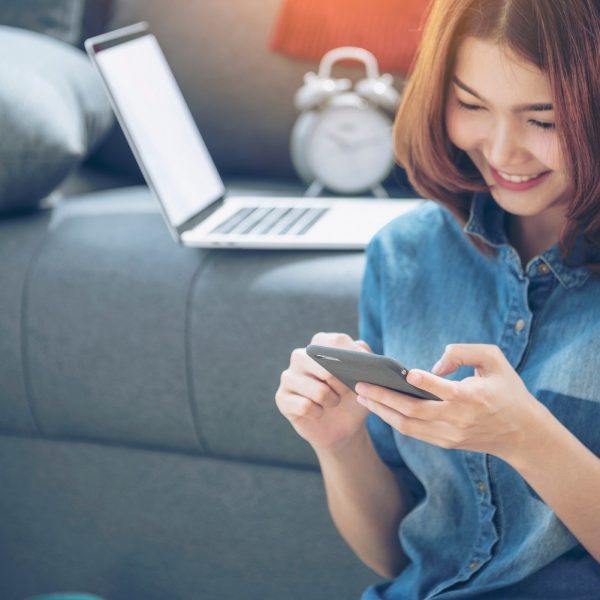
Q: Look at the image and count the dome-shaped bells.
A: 2